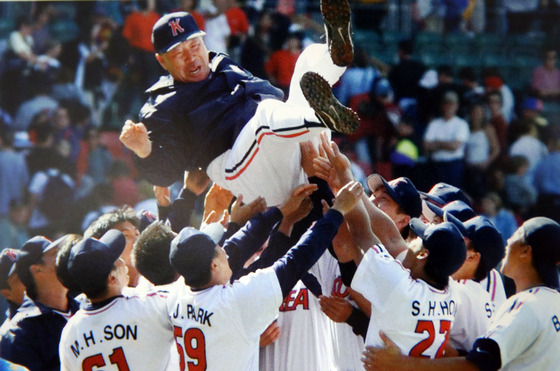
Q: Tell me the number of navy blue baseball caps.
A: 12